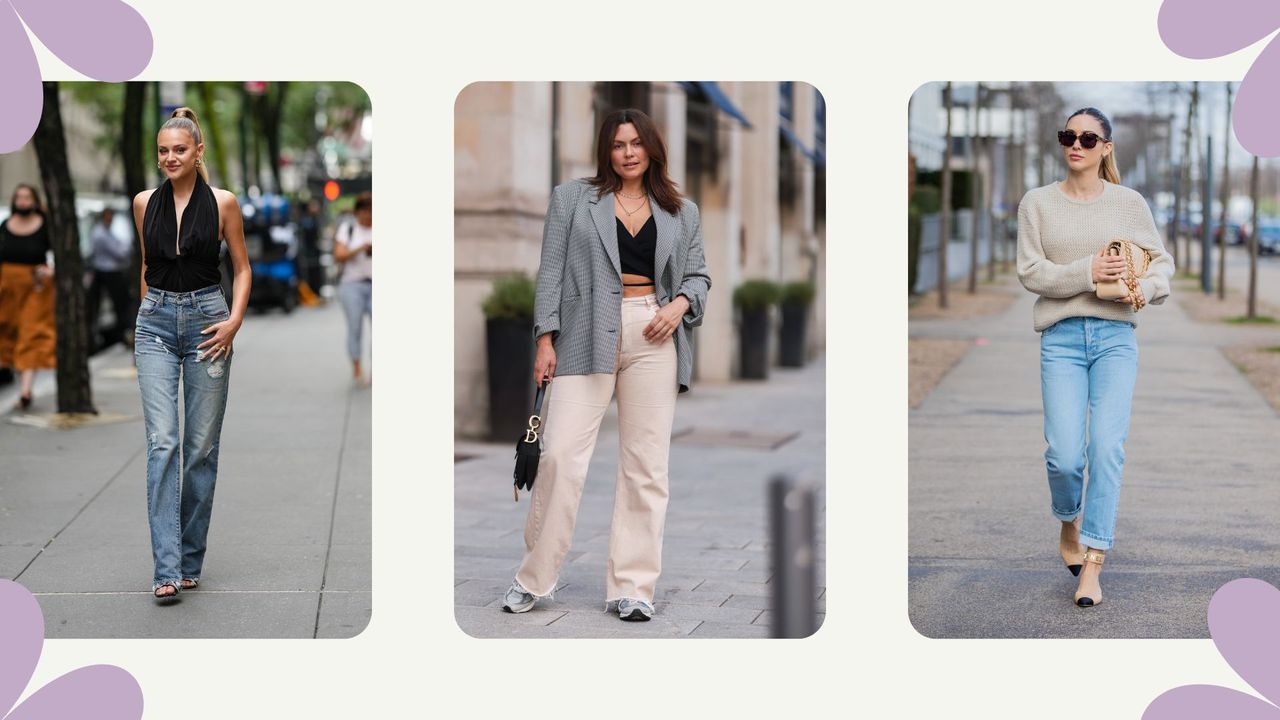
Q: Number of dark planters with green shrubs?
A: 3